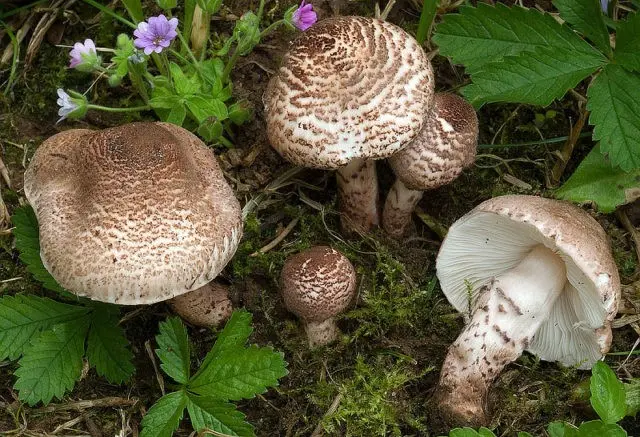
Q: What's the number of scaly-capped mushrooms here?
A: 5